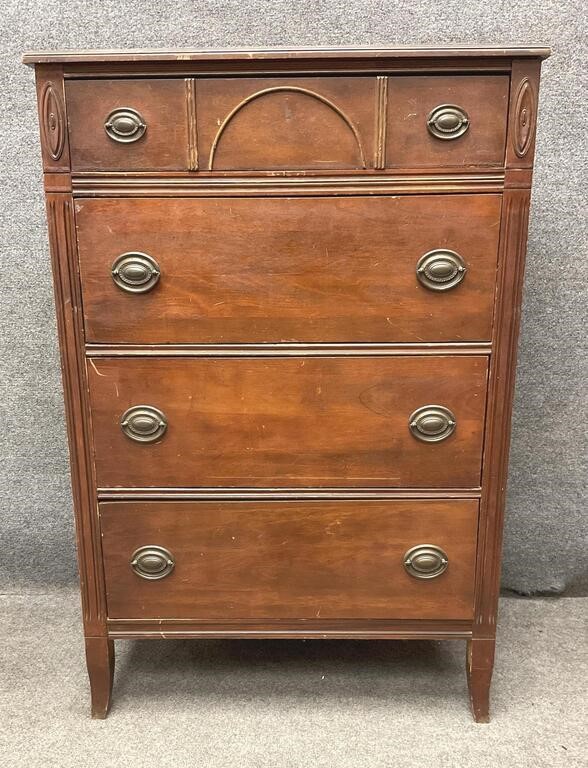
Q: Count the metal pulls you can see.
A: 8